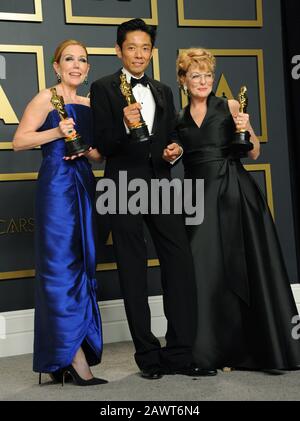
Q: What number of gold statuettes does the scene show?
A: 3